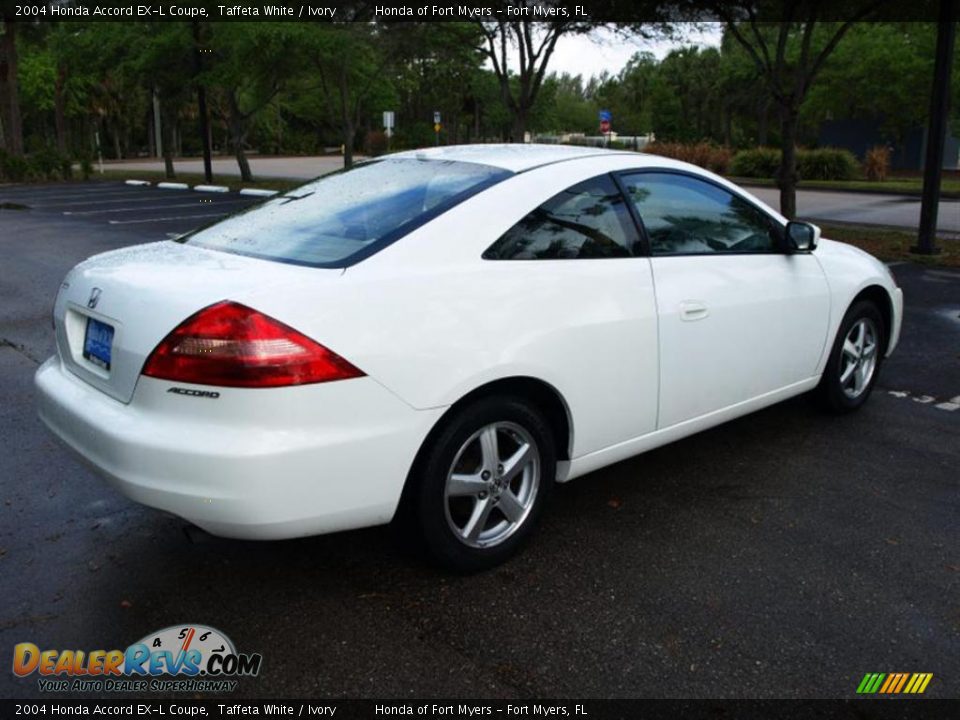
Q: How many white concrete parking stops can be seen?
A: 4